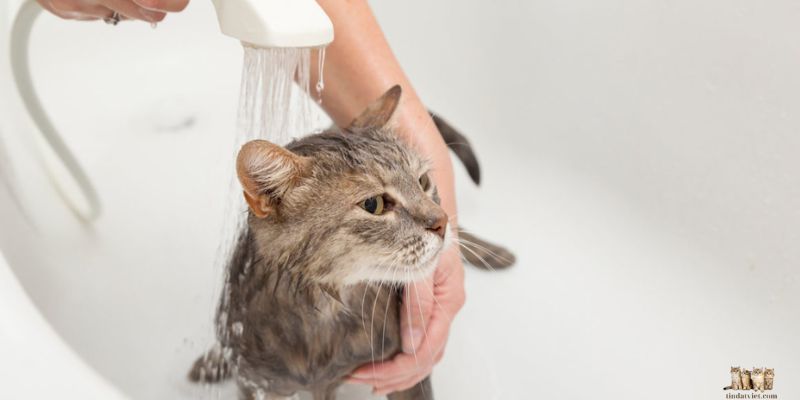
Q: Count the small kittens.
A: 4